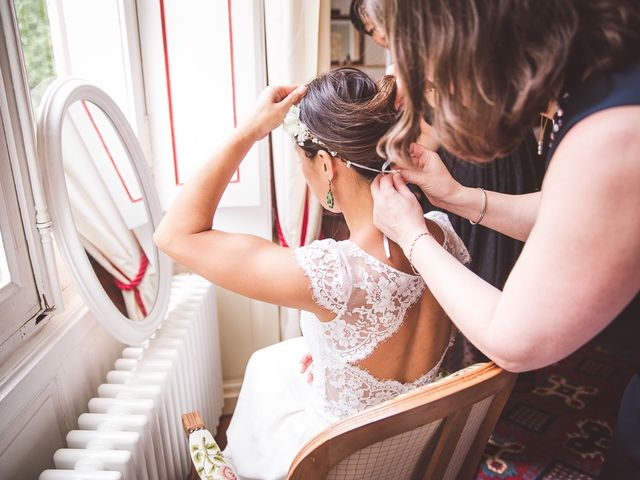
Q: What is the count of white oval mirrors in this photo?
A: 1